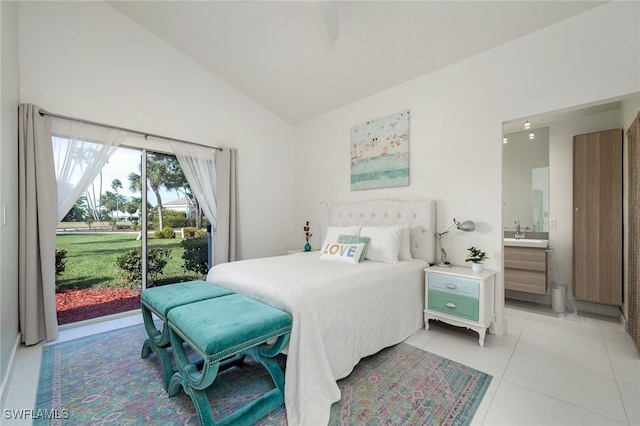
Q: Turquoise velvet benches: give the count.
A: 2